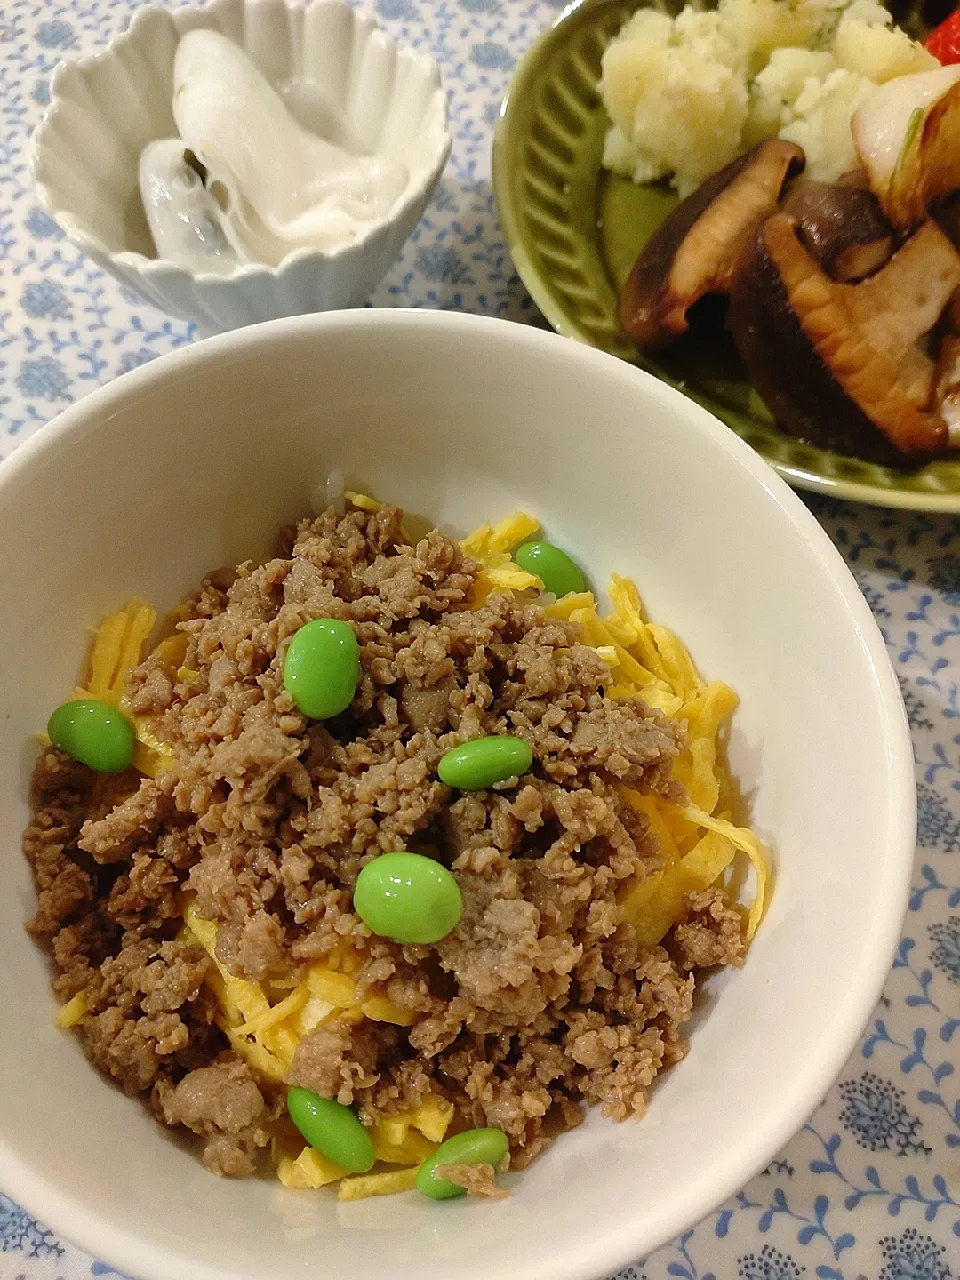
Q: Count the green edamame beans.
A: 7